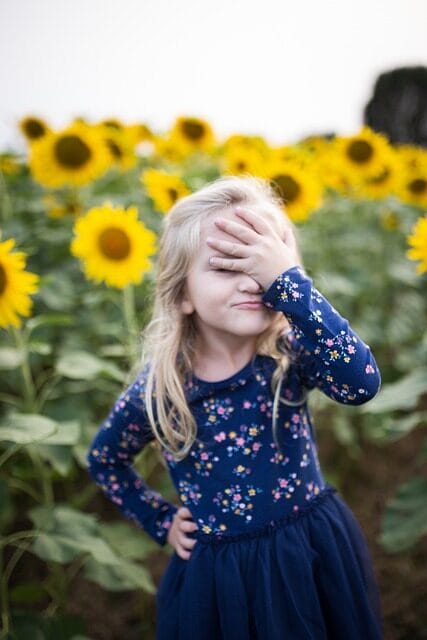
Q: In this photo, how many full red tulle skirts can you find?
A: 0